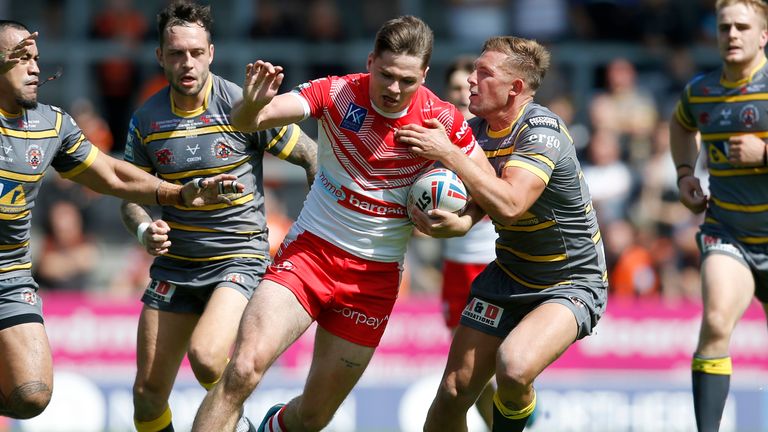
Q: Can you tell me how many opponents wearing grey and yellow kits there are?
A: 4